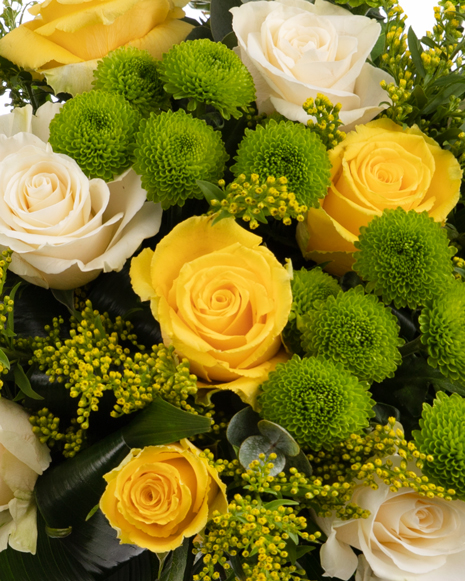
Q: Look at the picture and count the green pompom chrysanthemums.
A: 11